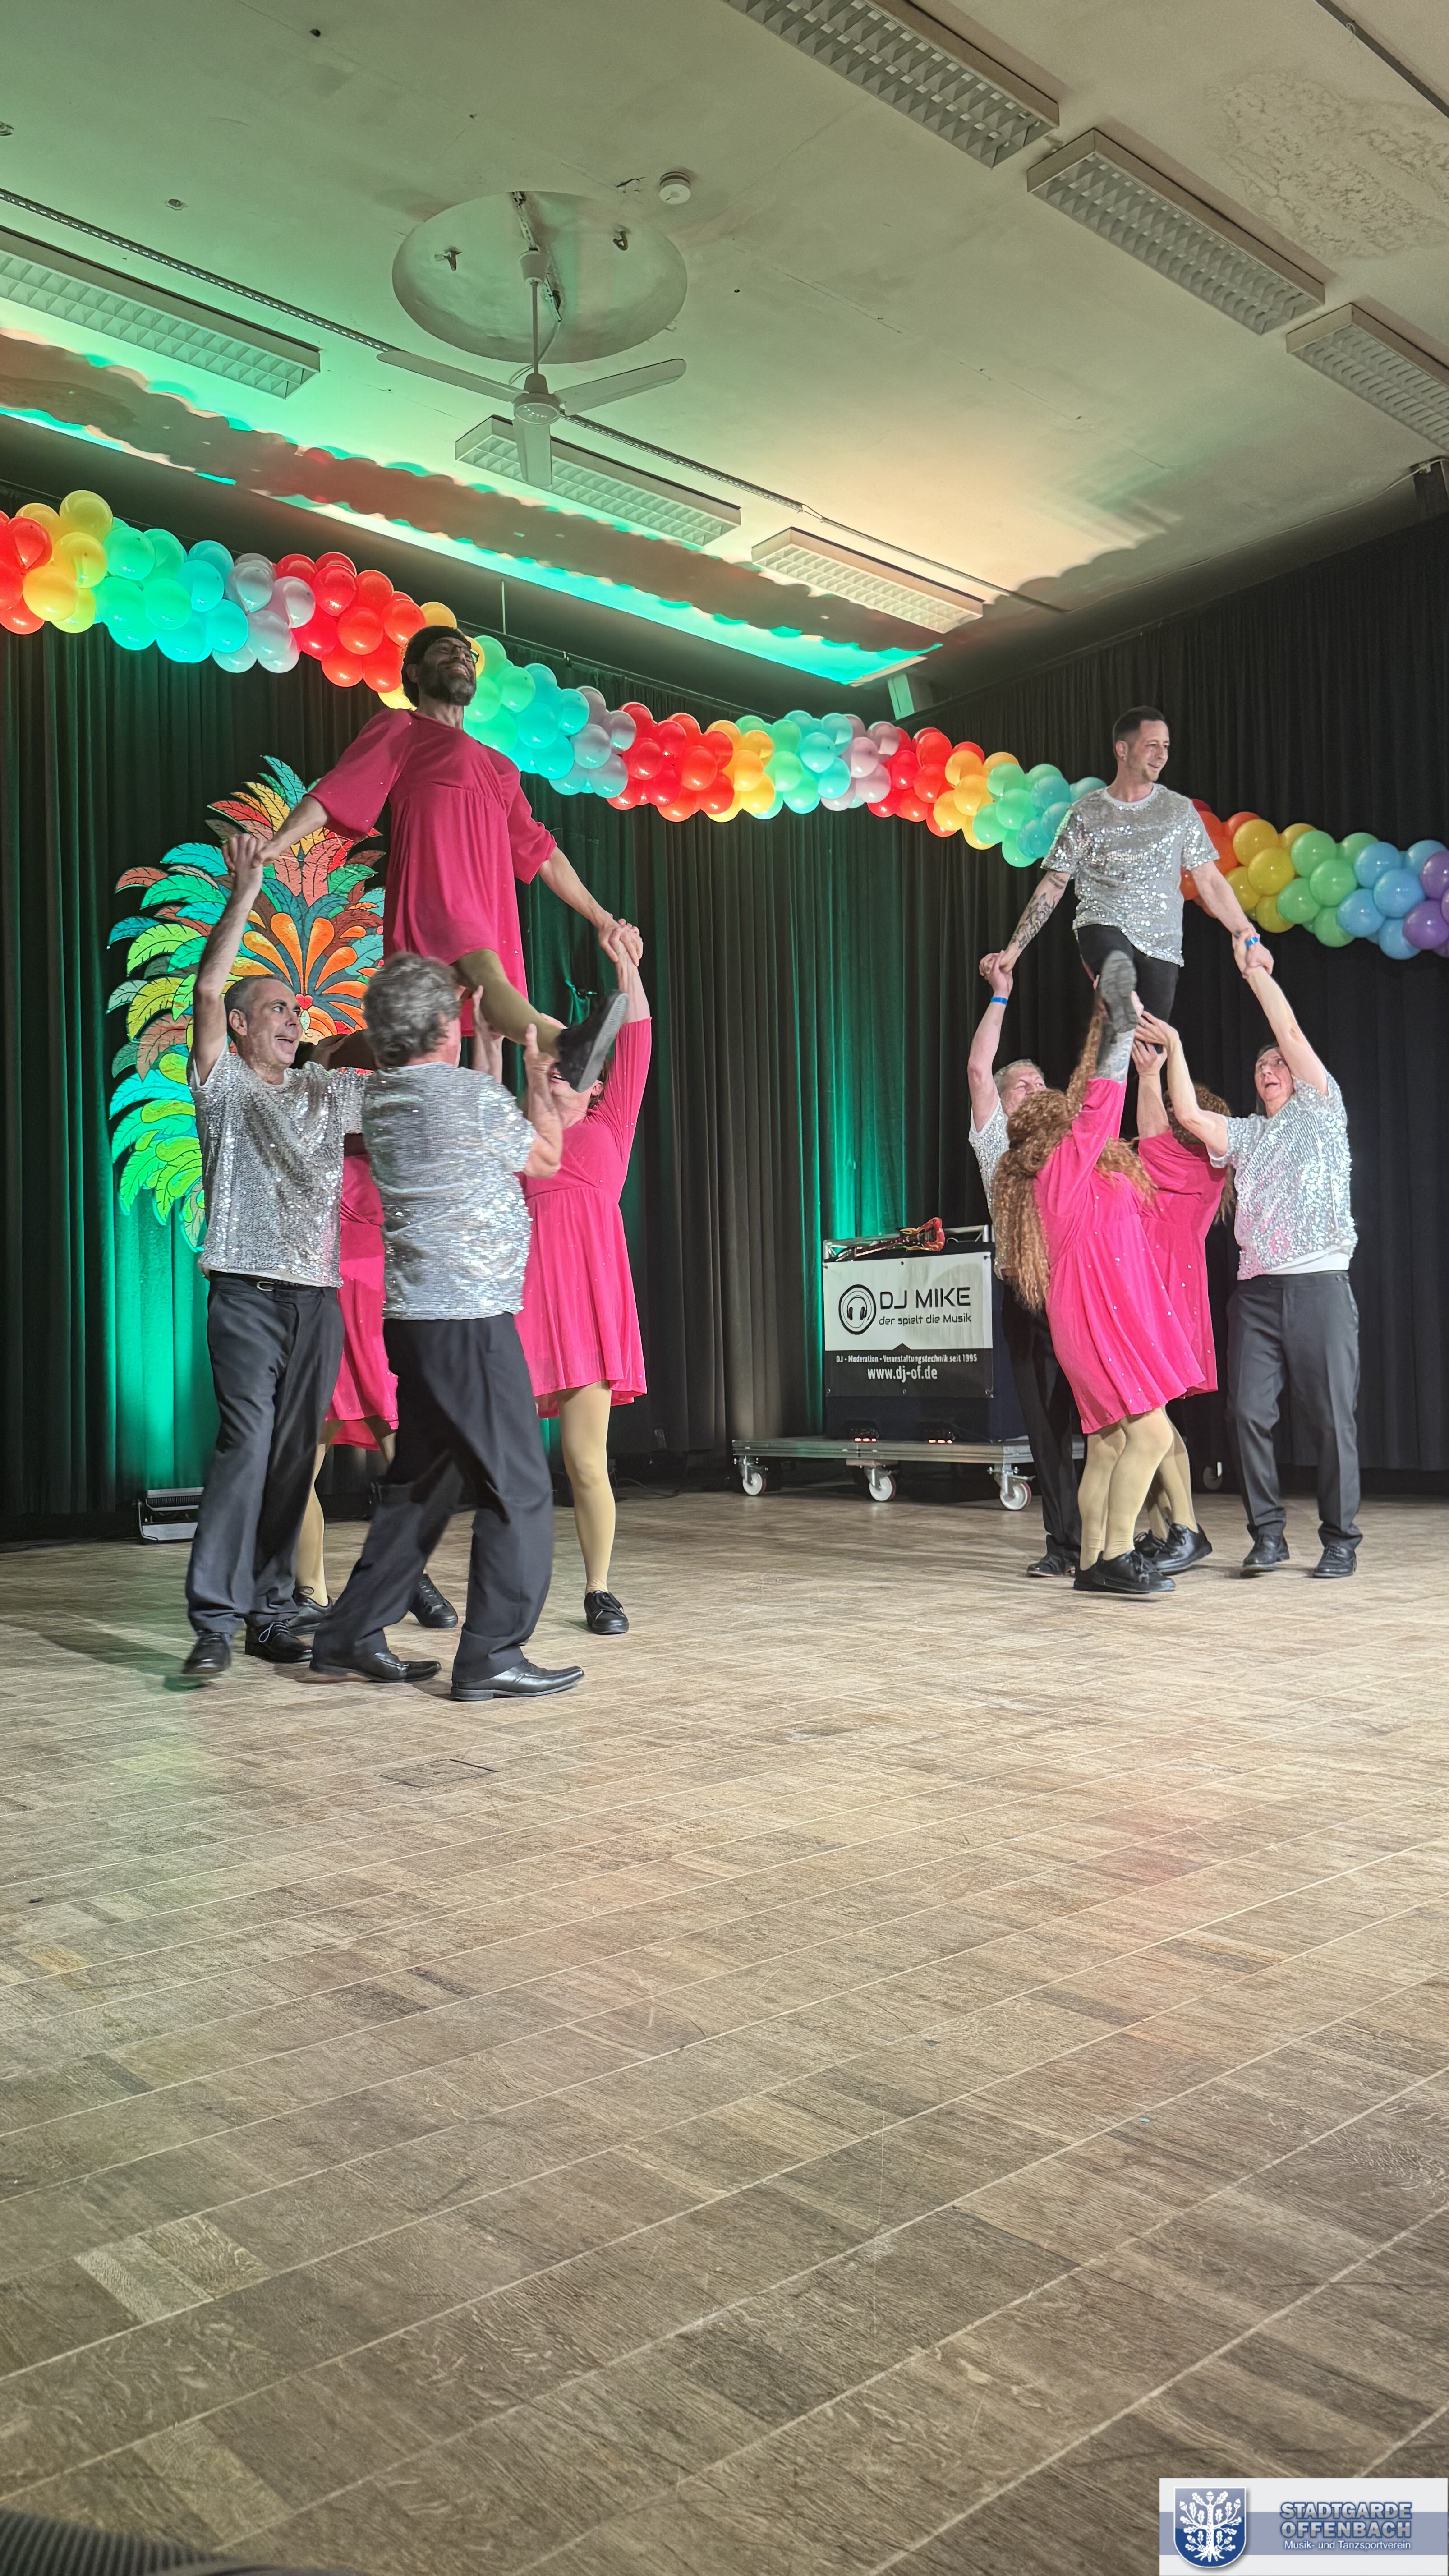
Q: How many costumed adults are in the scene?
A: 10